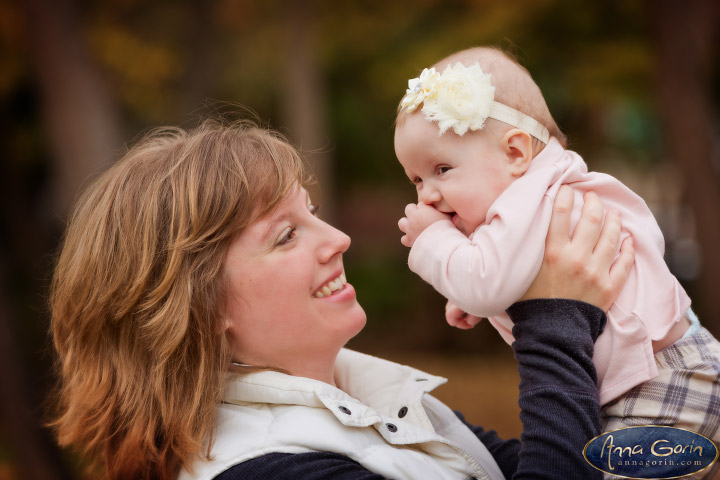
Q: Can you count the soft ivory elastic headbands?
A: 1